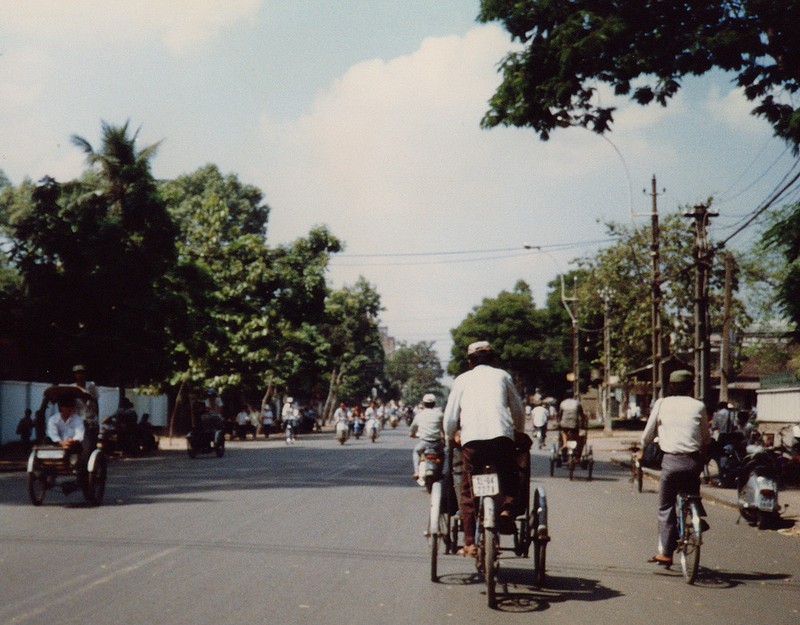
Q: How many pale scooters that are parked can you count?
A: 1